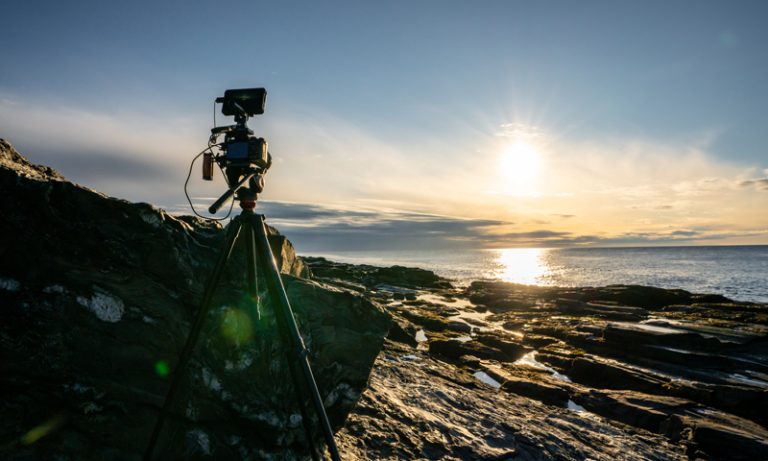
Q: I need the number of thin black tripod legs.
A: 3